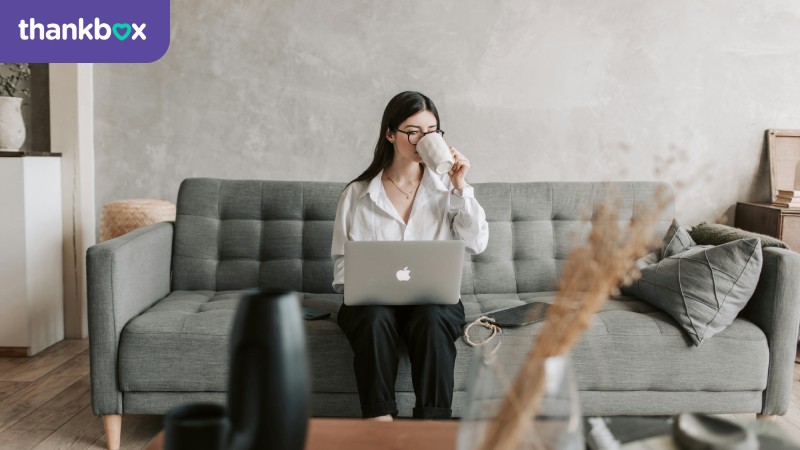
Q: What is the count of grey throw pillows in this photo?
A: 2